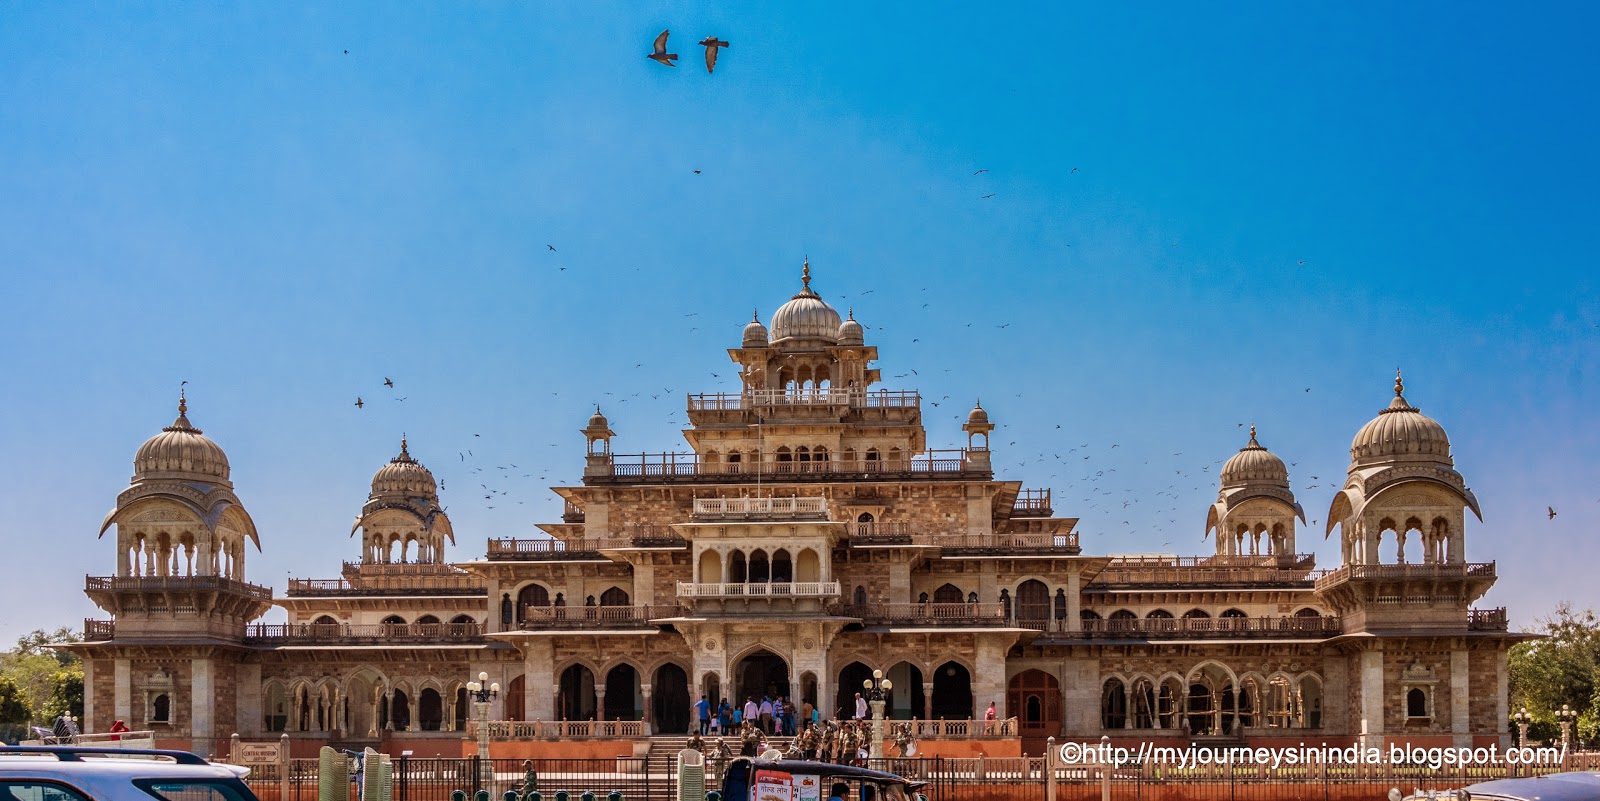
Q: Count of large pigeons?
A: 2